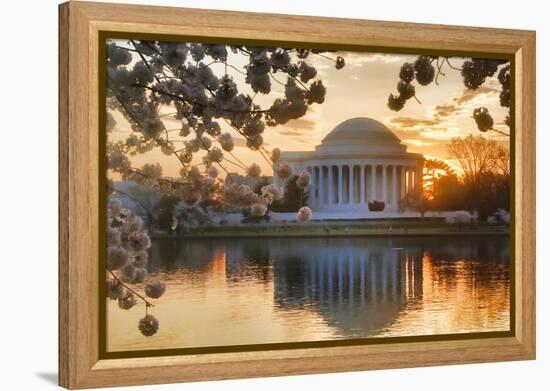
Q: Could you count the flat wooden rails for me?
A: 4